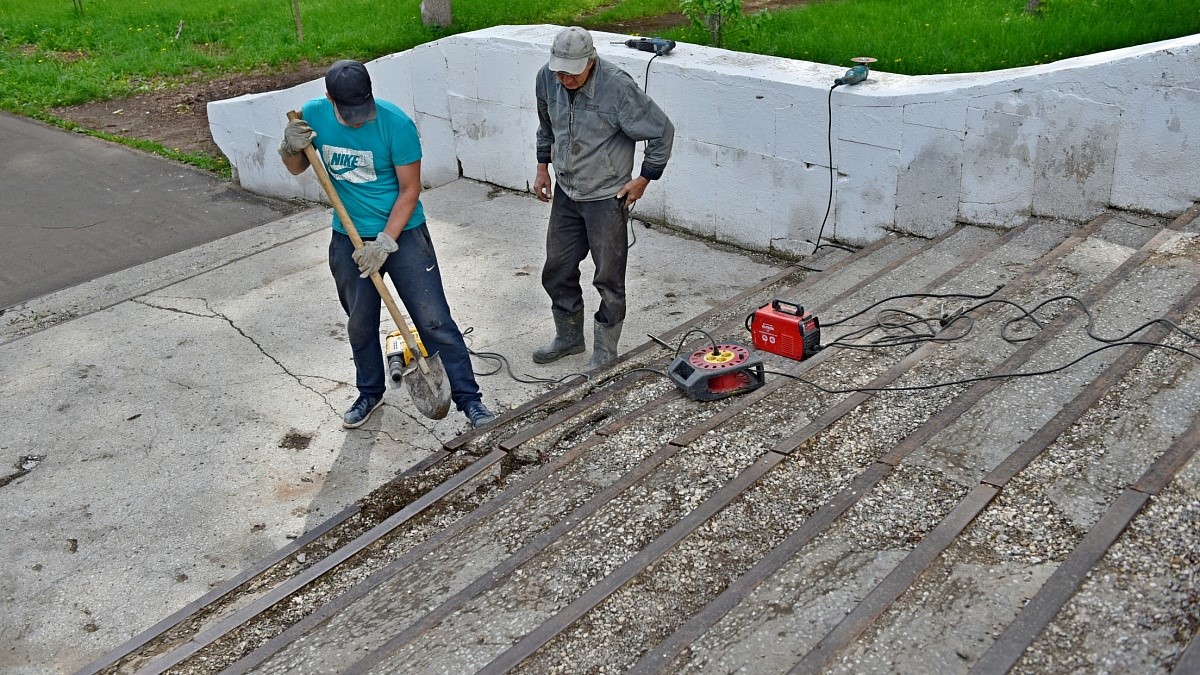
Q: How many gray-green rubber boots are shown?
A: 2